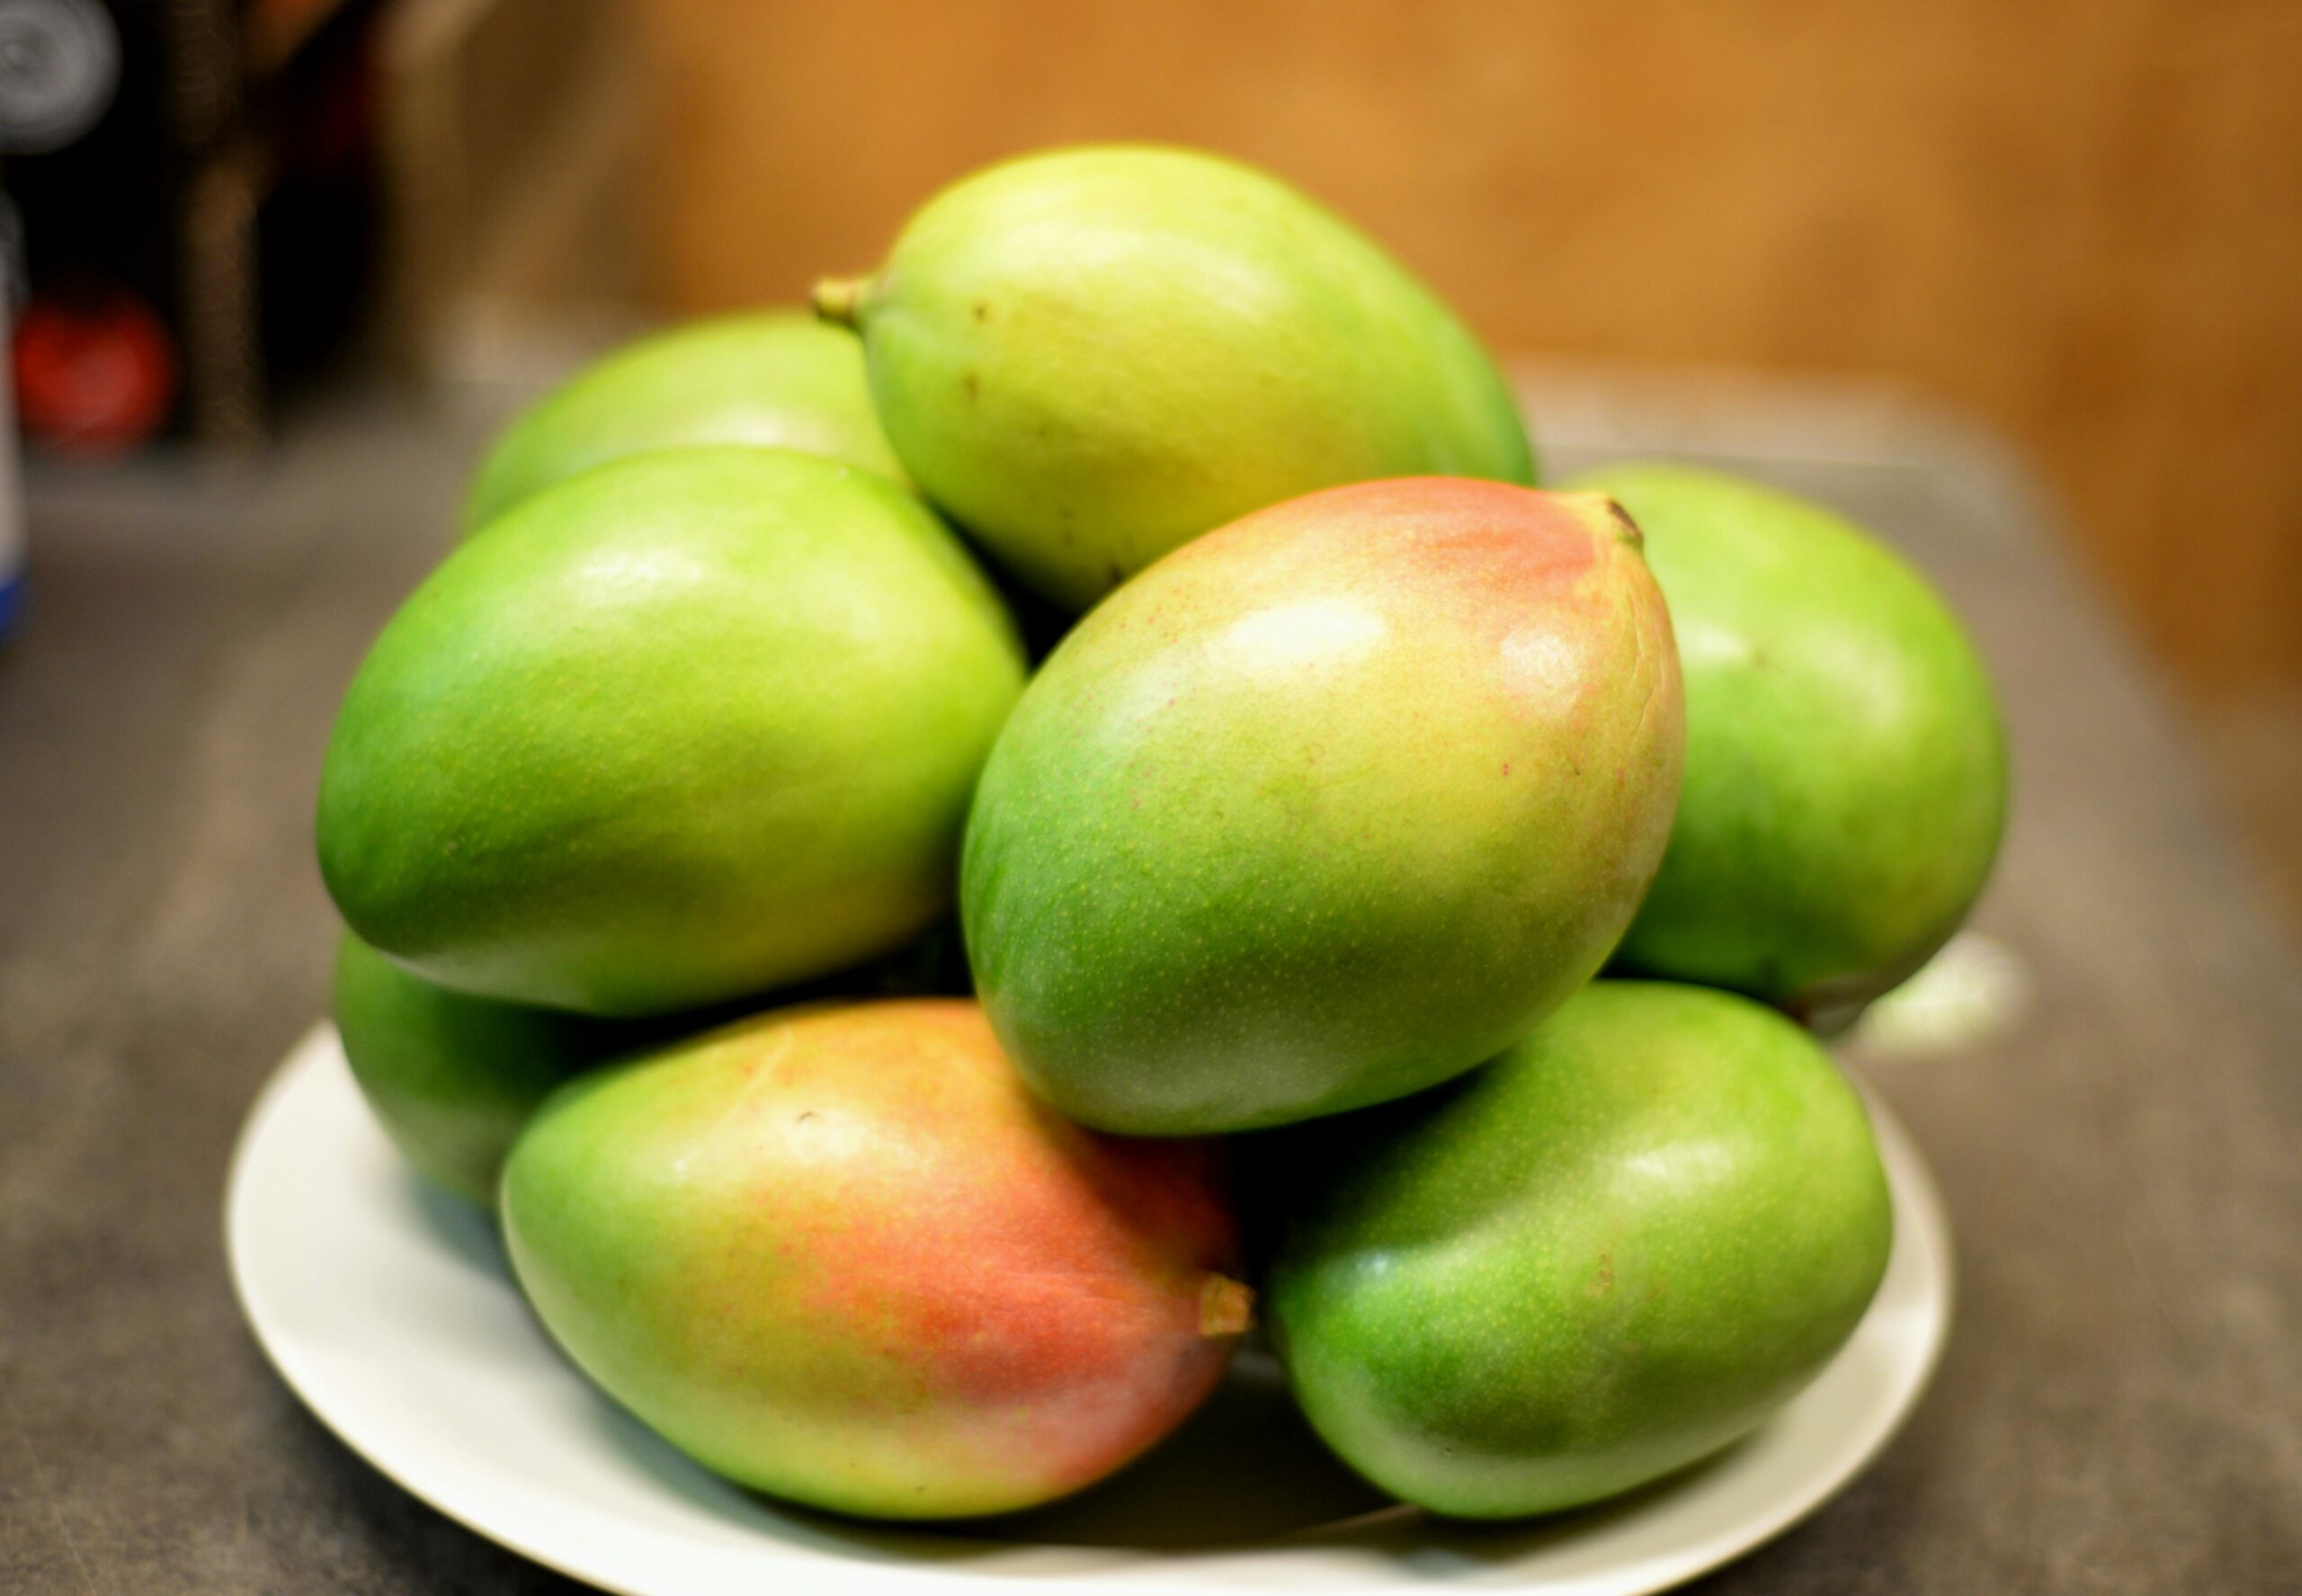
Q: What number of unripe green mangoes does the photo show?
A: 6